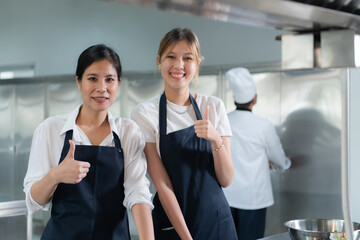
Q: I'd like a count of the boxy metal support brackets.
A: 2